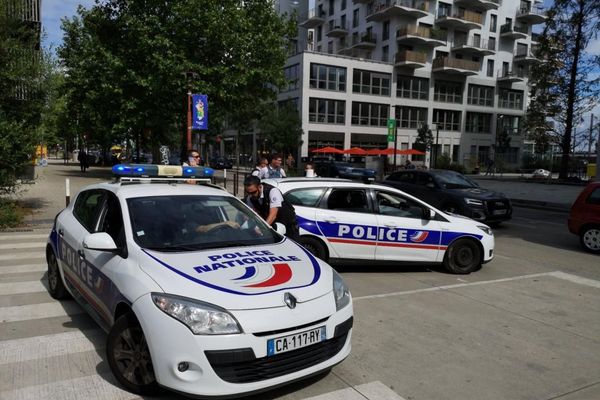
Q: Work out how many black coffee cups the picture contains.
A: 0